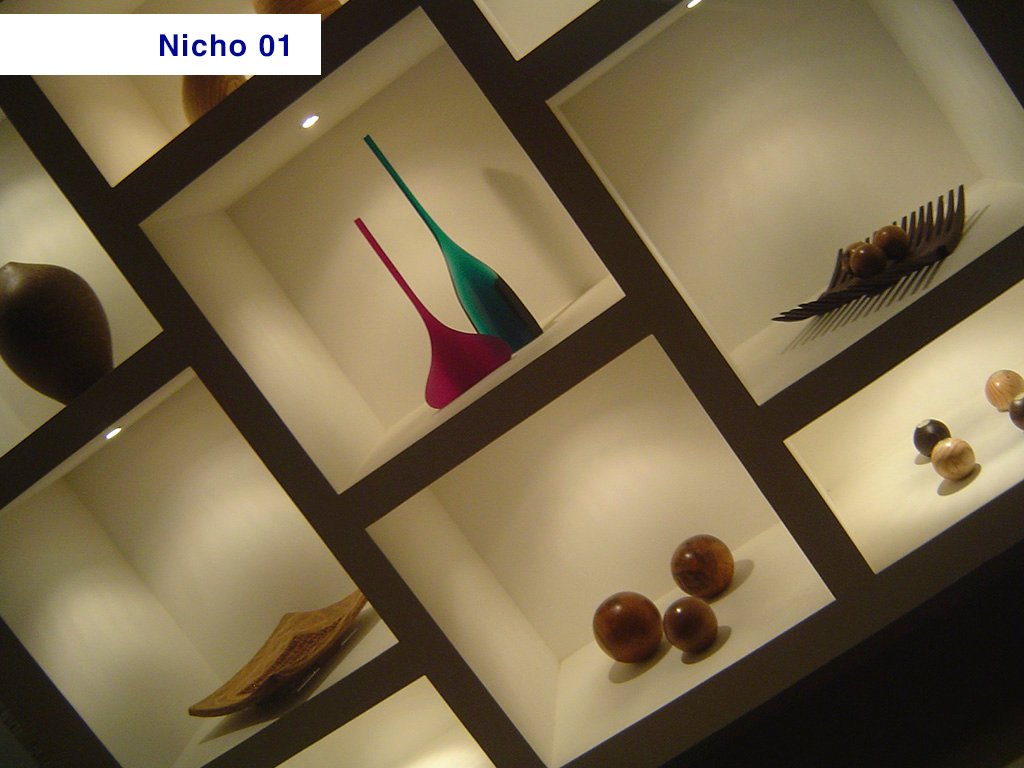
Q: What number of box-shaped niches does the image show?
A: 9